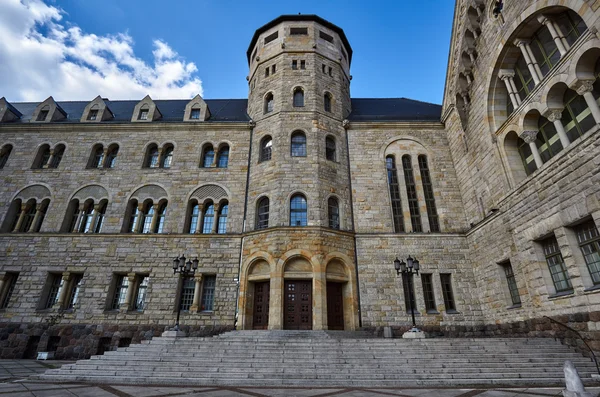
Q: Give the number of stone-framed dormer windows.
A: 5